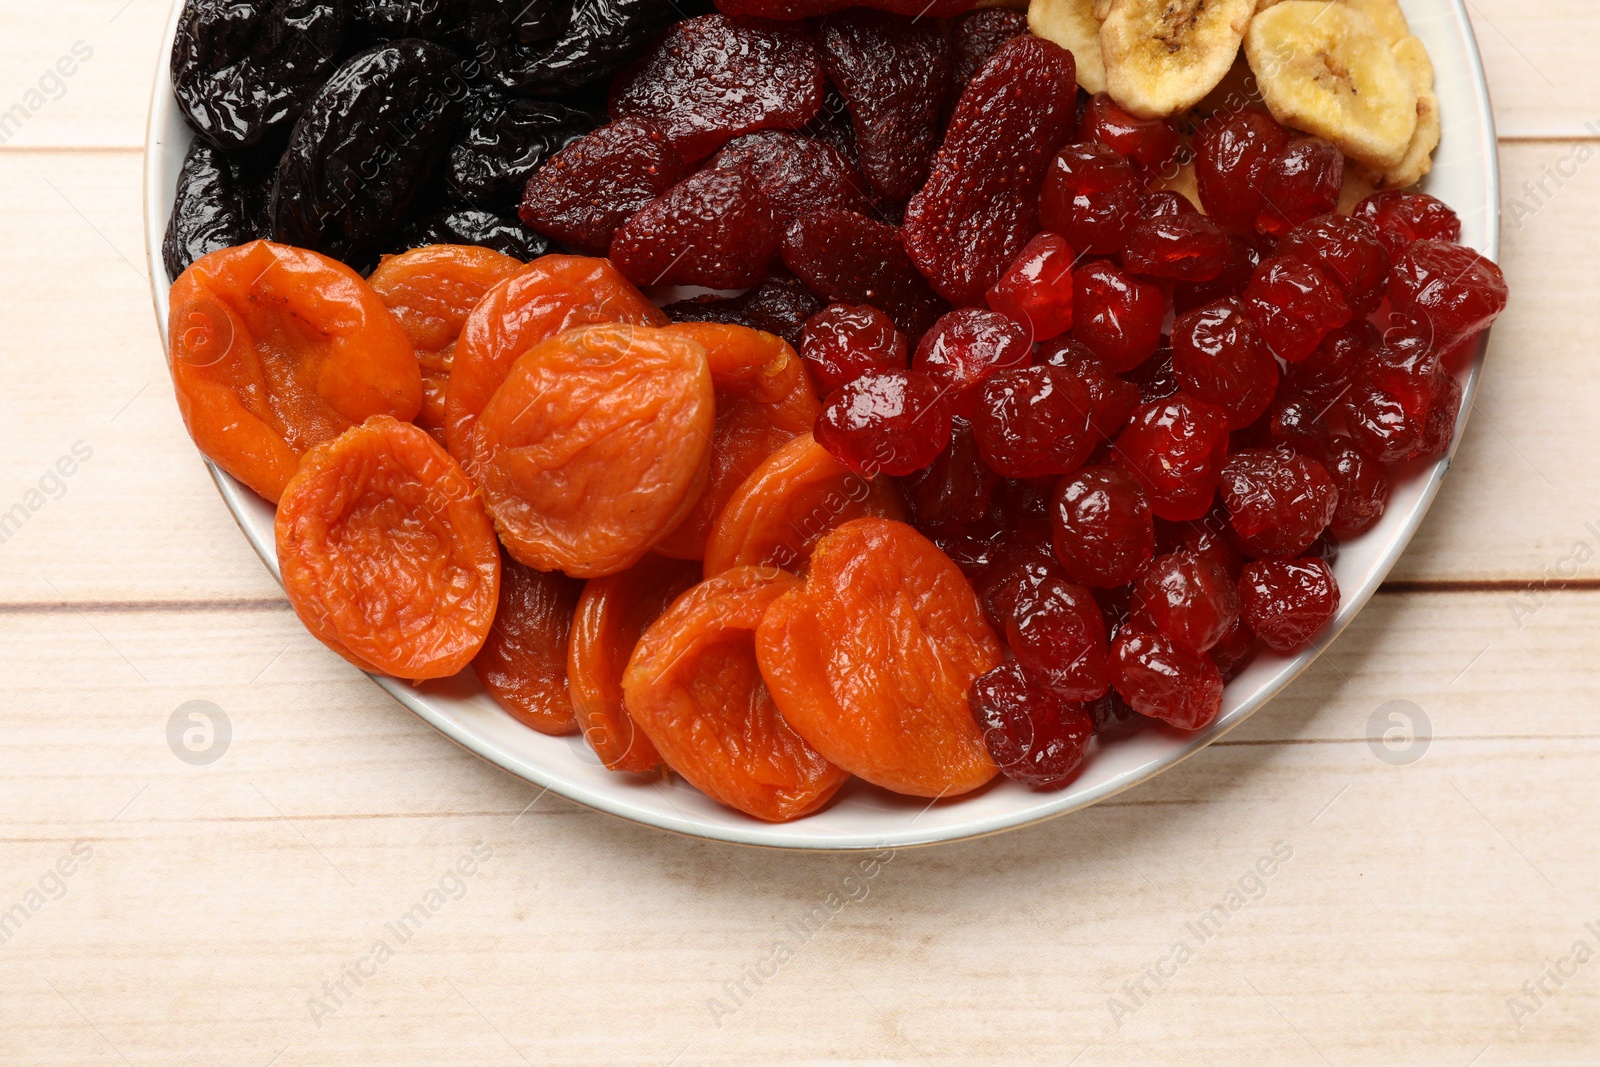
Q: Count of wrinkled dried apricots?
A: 11